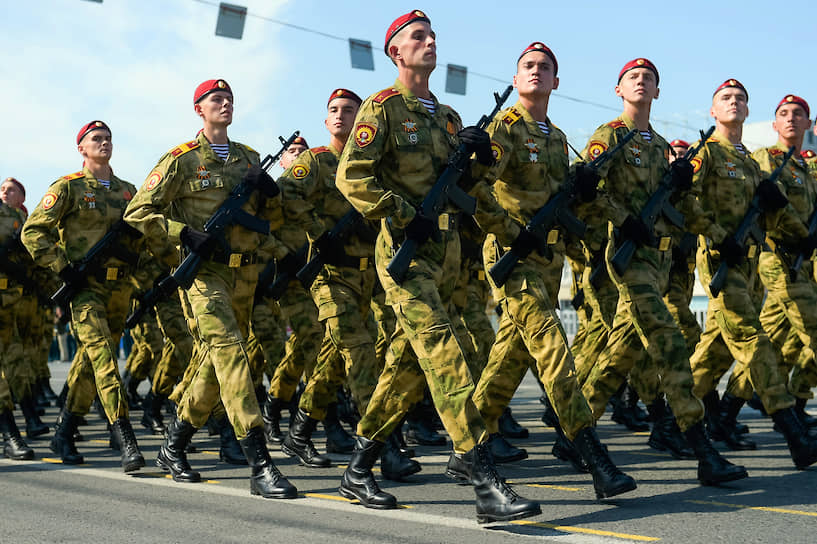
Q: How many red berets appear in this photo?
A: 12